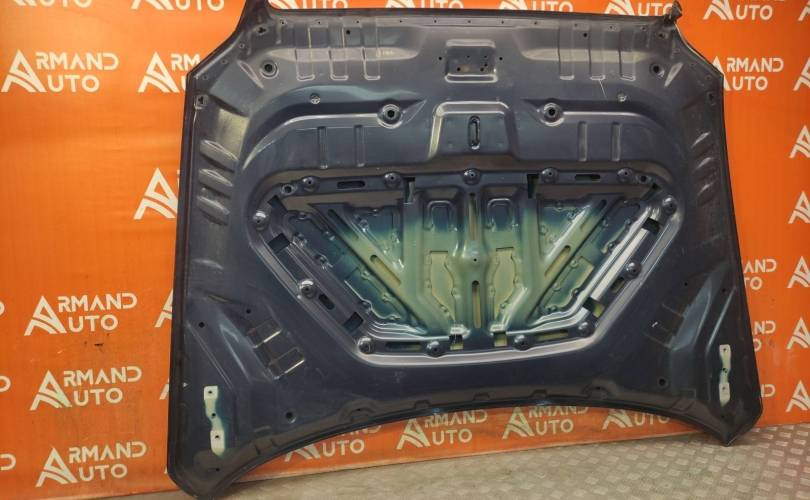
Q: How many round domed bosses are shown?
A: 13